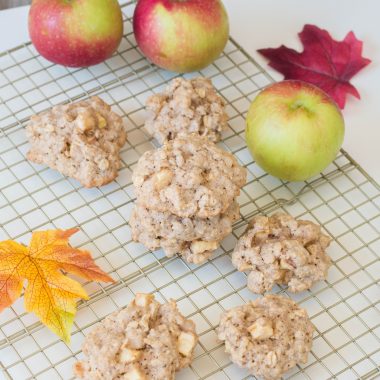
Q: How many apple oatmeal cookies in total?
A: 7